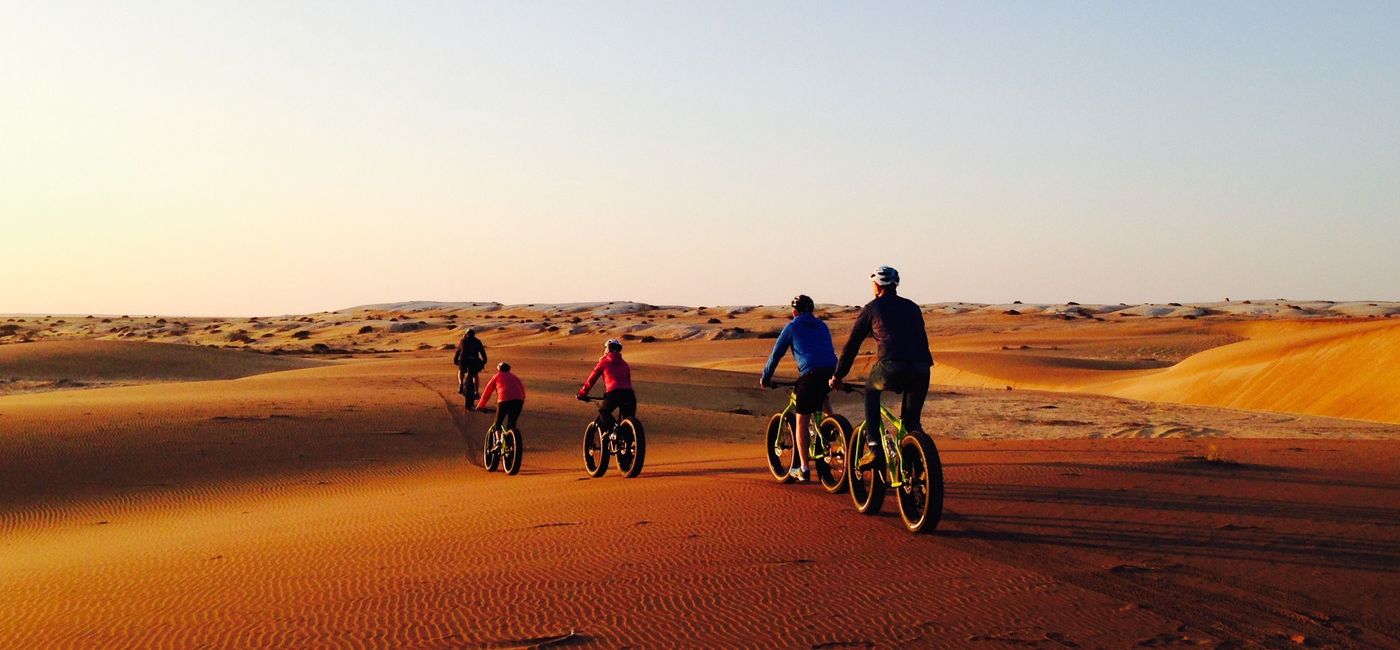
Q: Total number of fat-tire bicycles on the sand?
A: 5